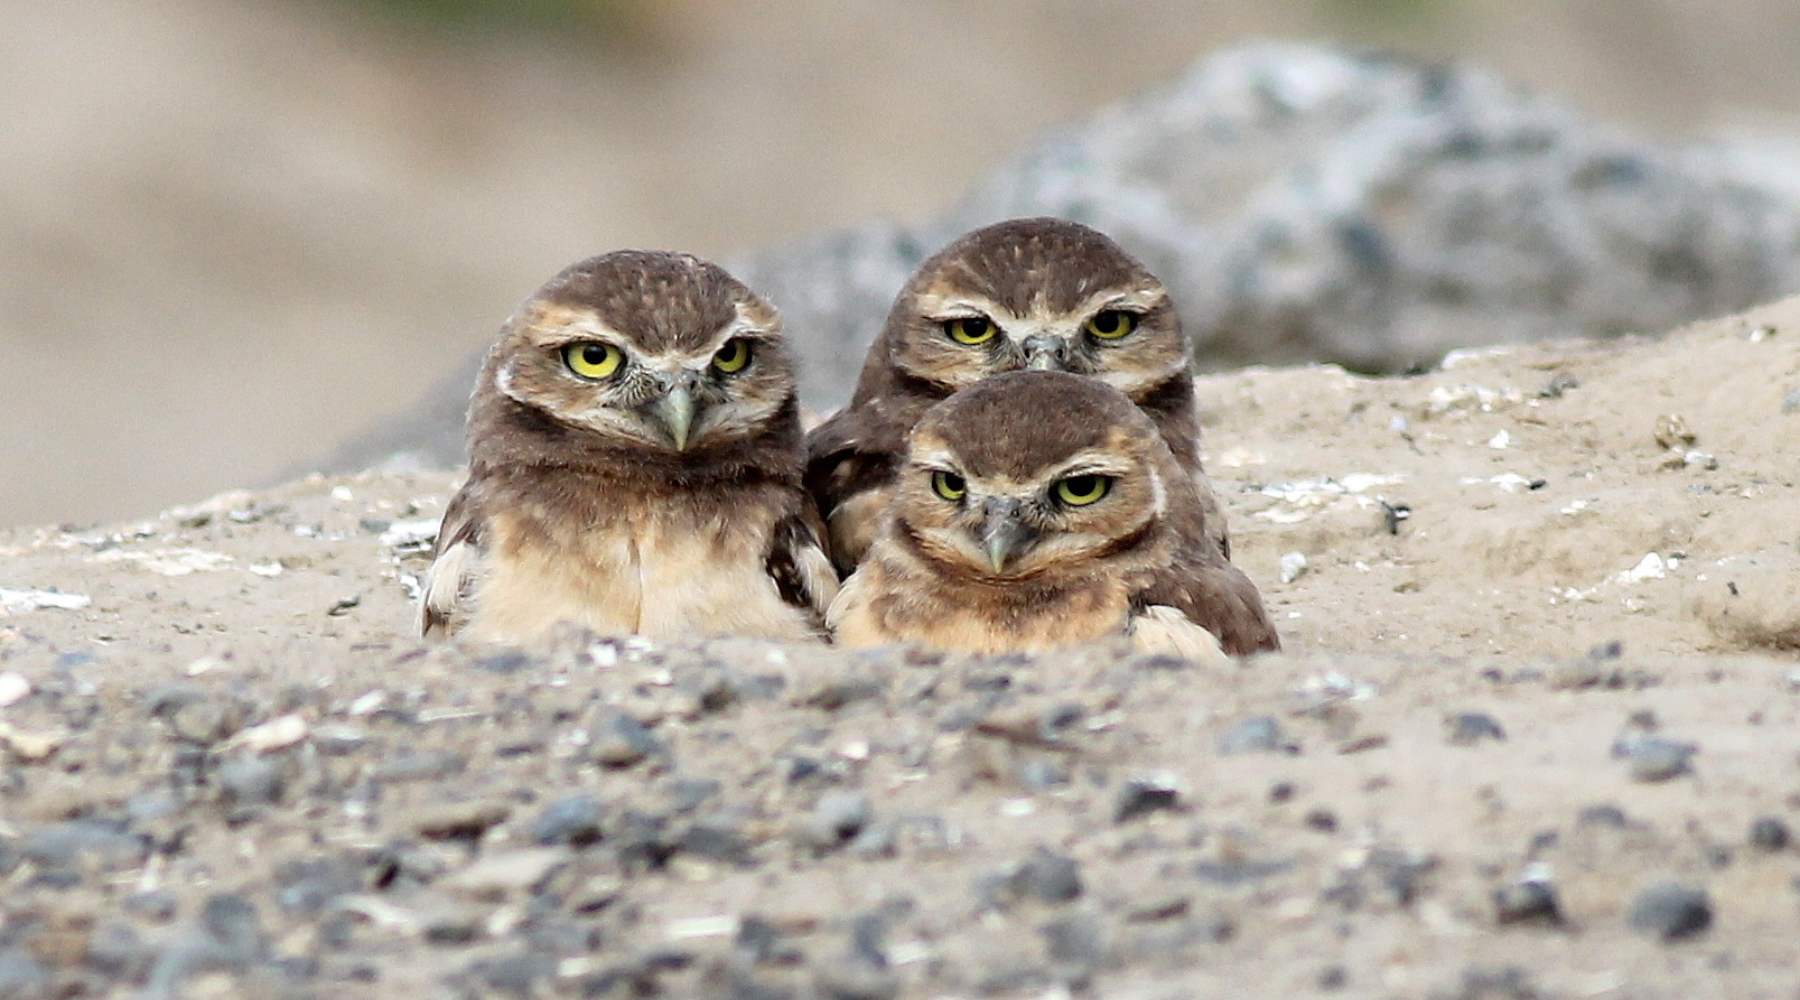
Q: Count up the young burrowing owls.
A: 3